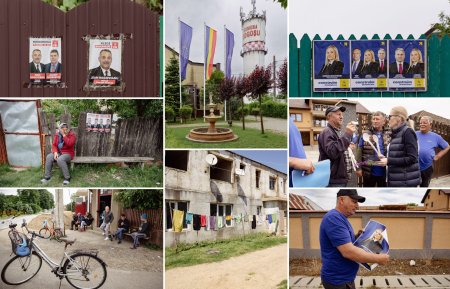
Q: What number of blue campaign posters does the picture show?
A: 4